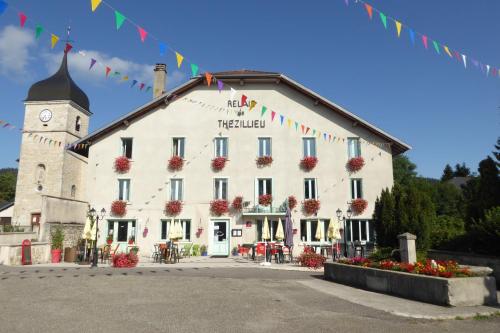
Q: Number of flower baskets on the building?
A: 14